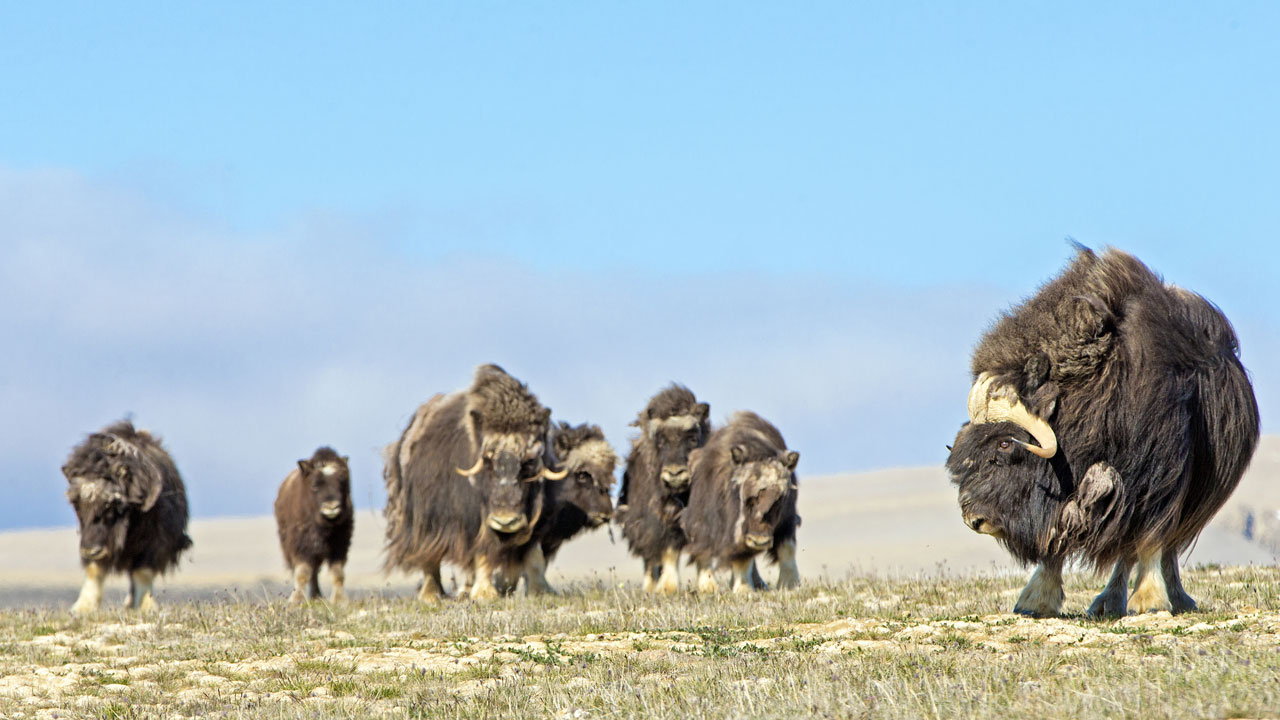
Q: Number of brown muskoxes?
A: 7